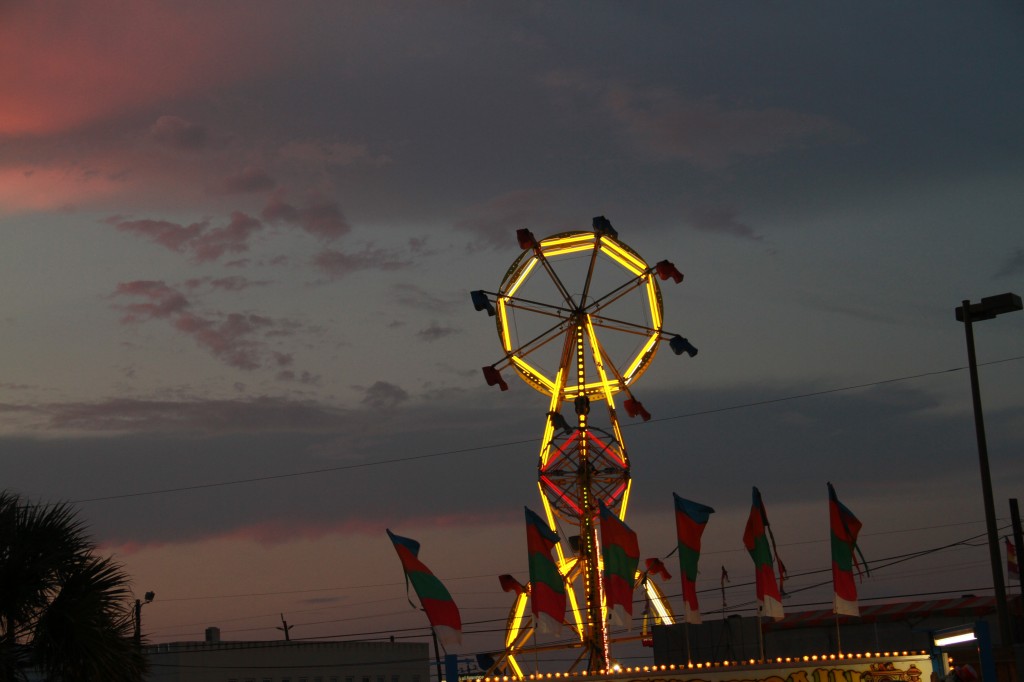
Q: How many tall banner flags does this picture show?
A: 6